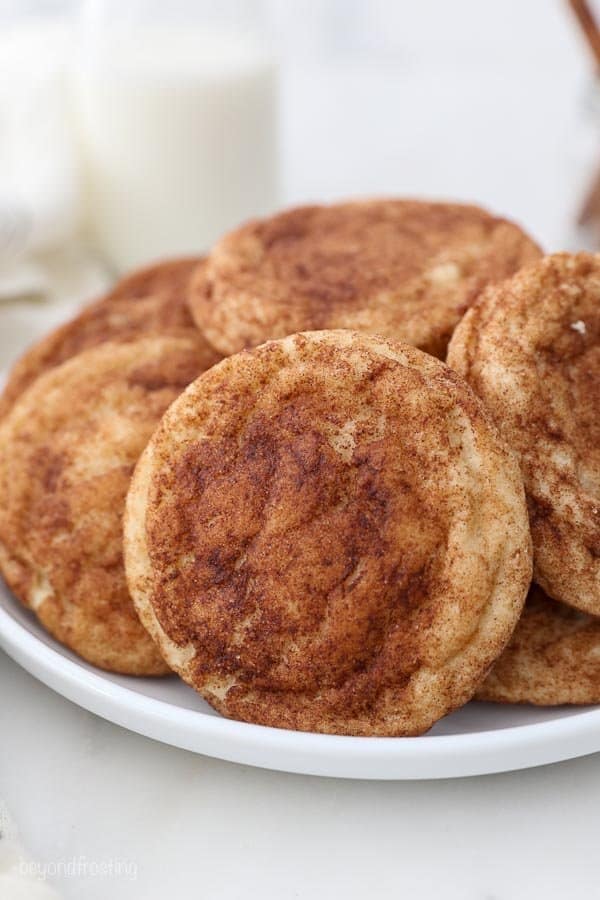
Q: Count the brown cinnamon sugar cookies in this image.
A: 6